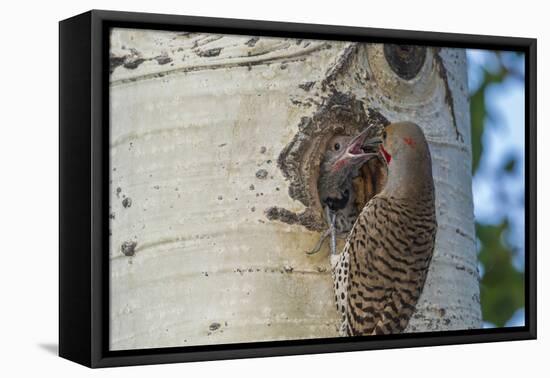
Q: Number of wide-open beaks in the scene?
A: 1